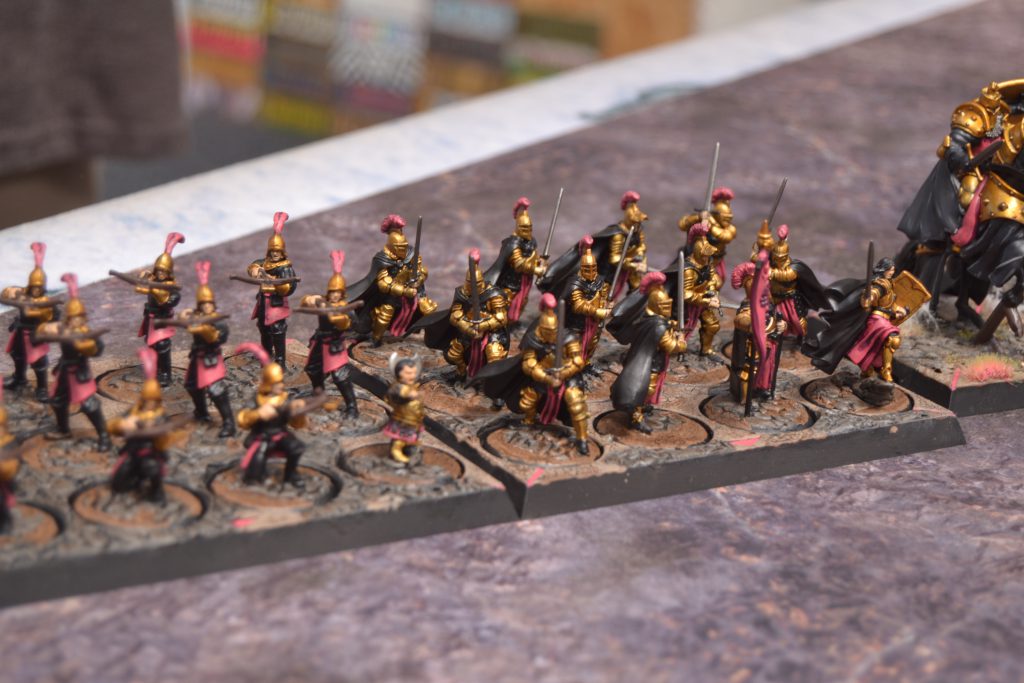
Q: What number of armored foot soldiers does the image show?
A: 12